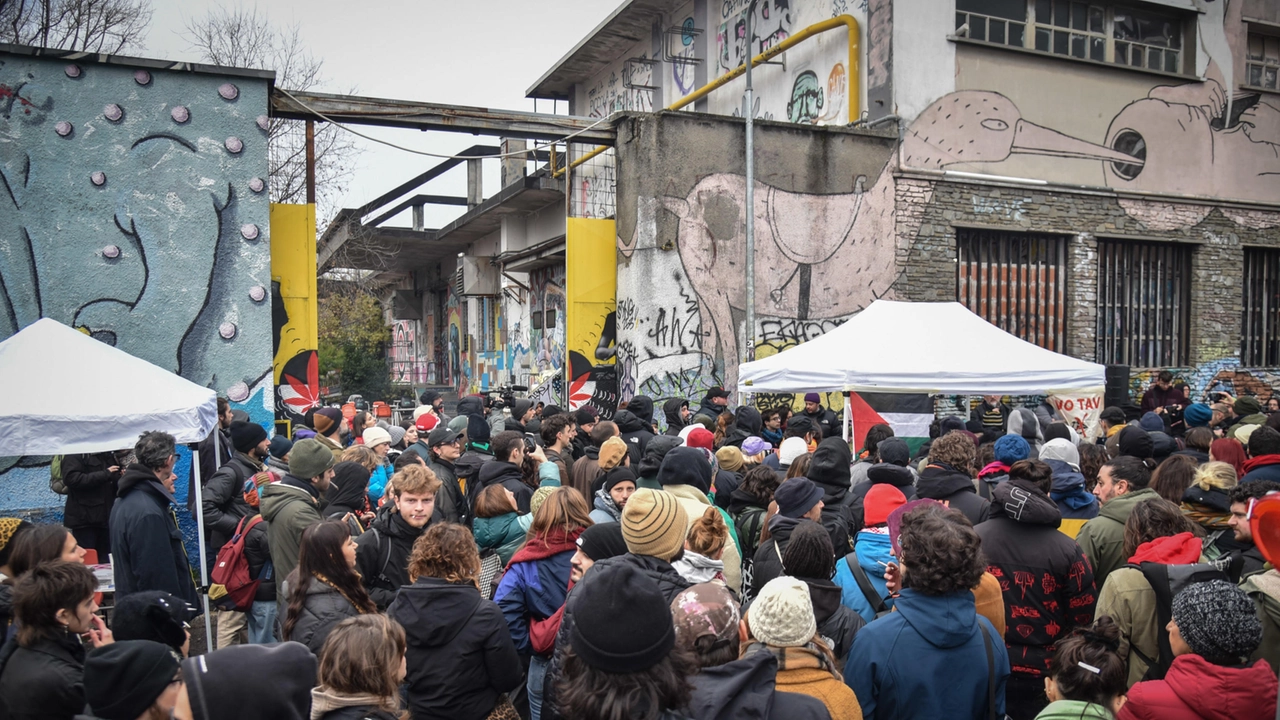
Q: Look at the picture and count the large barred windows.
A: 3